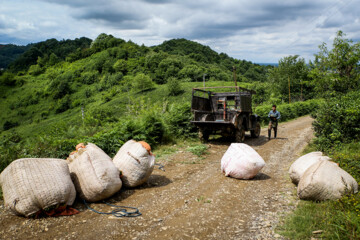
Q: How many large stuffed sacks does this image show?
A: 6